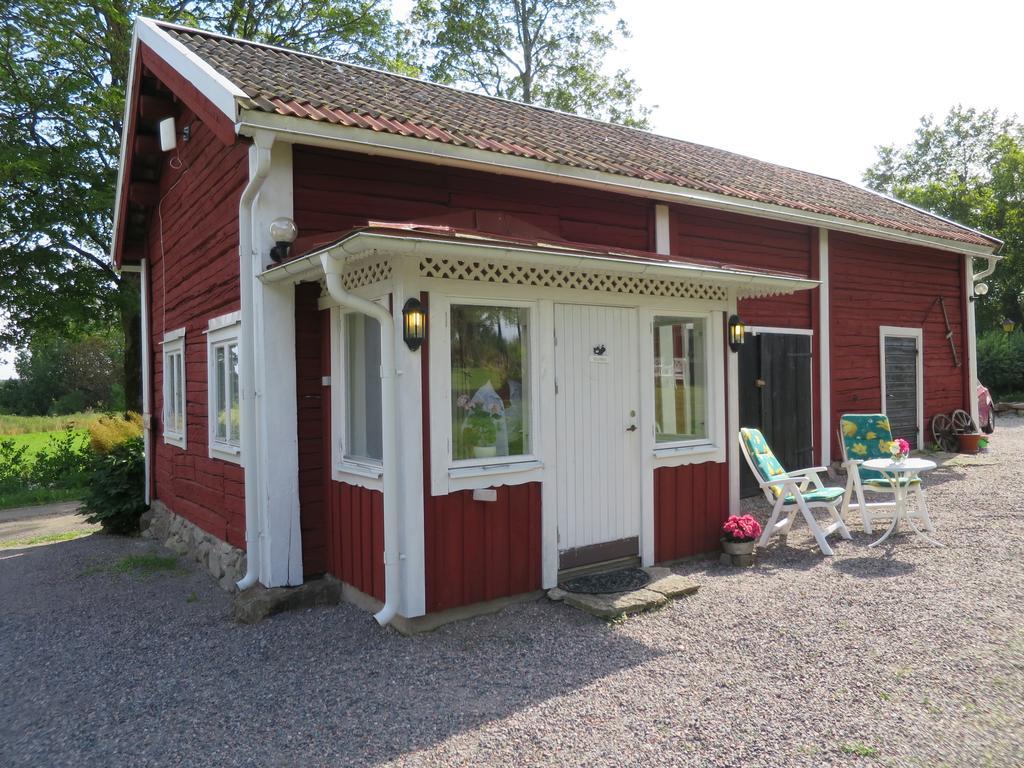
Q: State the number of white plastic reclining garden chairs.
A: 2